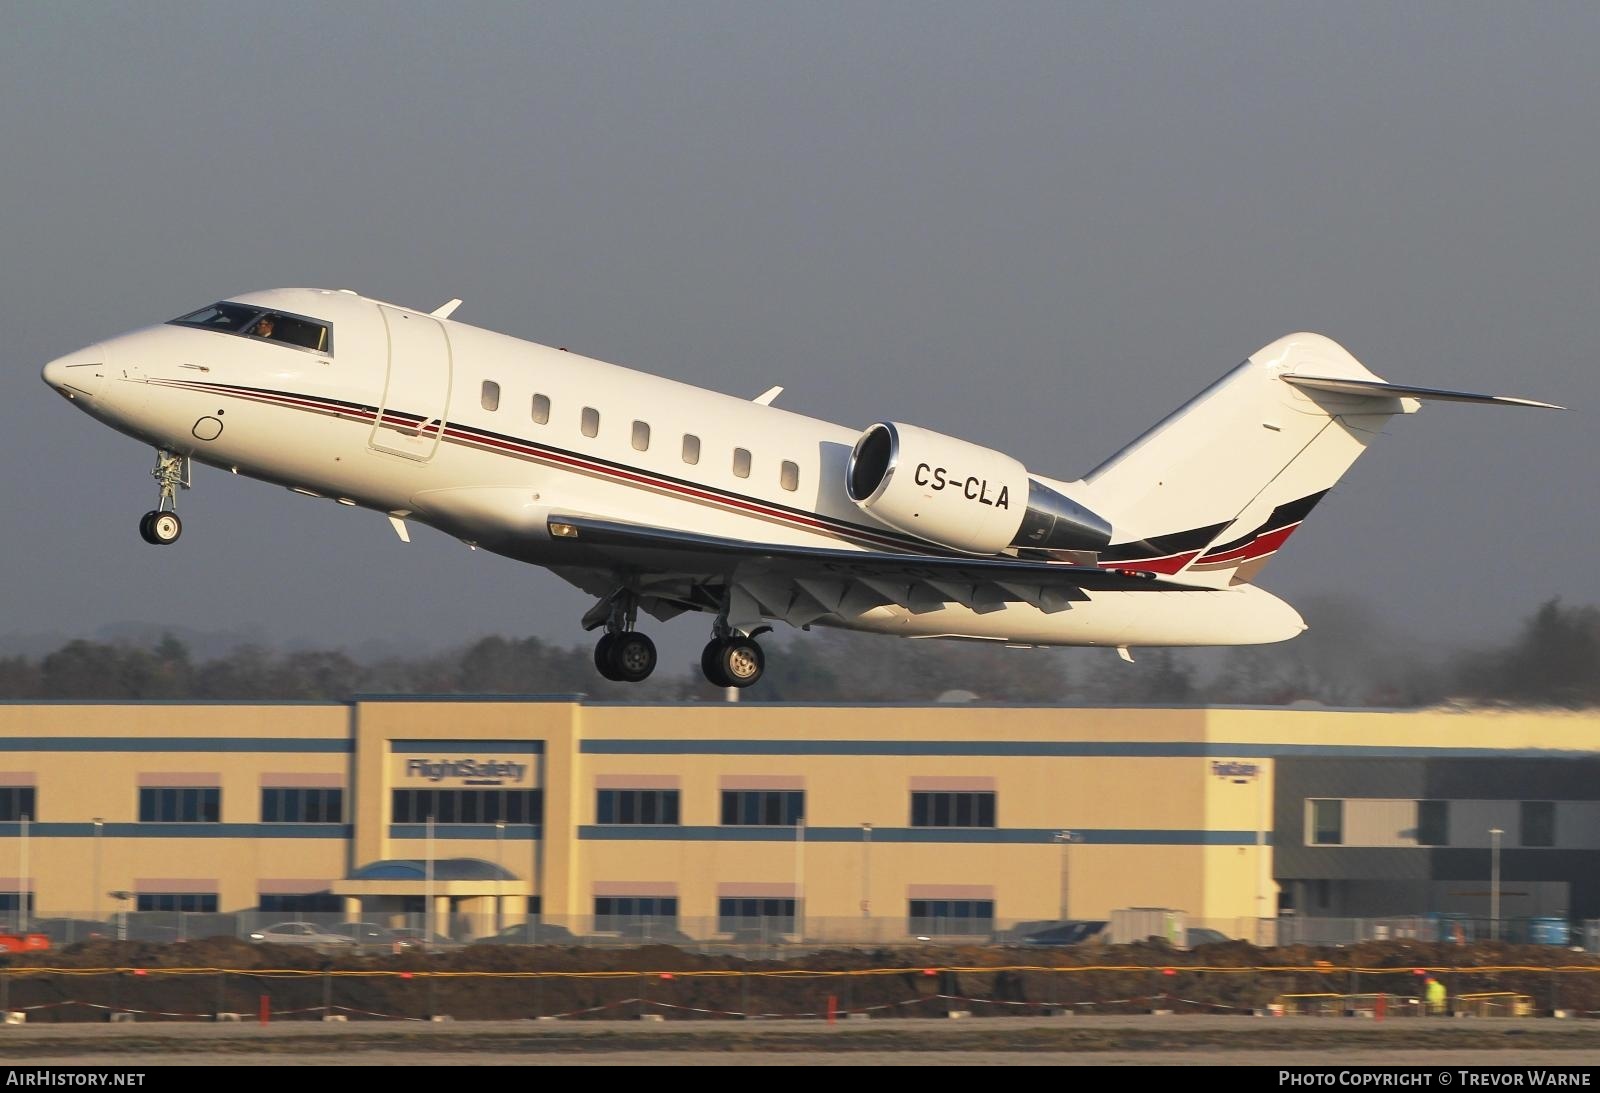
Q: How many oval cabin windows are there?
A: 7